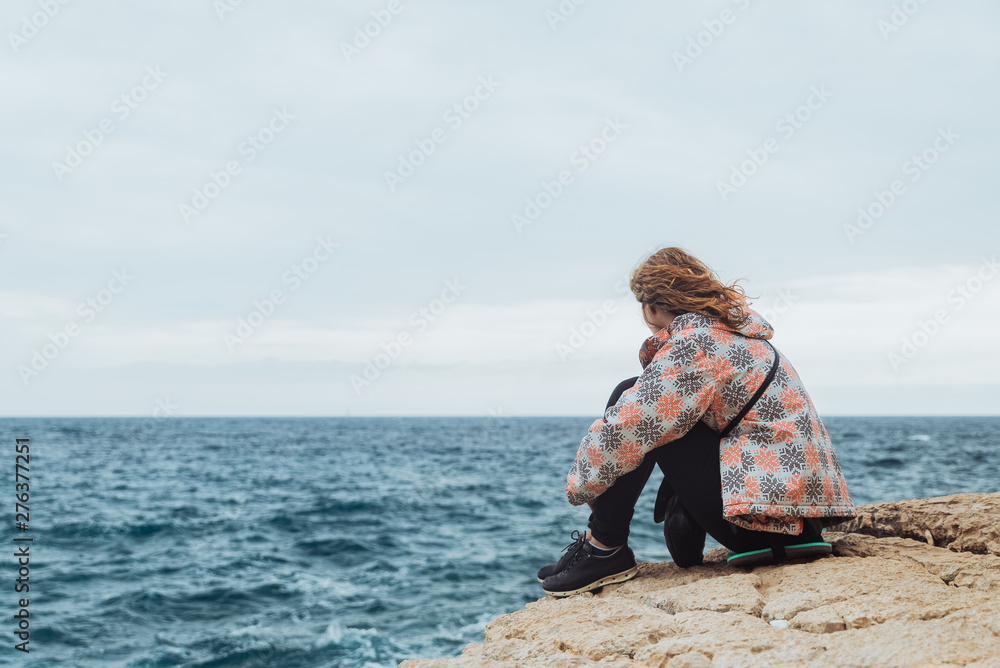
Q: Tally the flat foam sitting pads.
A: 1